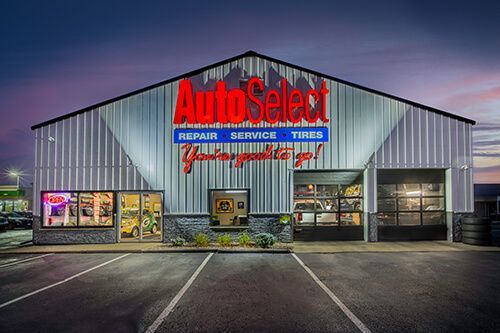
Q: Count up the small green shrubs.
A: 5